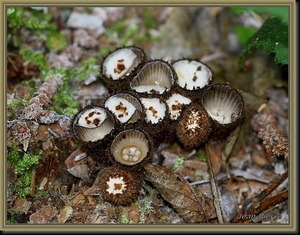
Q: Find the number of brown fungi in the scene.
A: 11